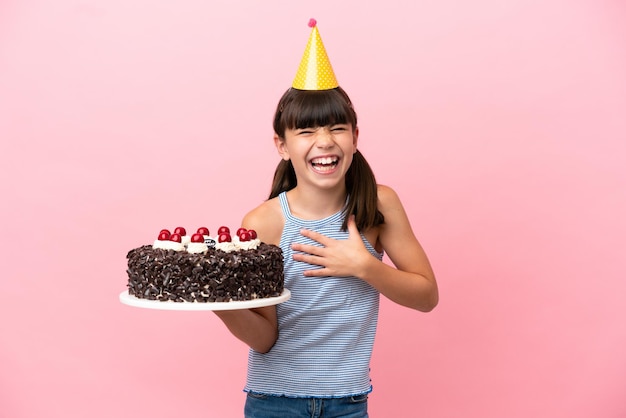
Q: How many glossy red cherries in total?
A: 11